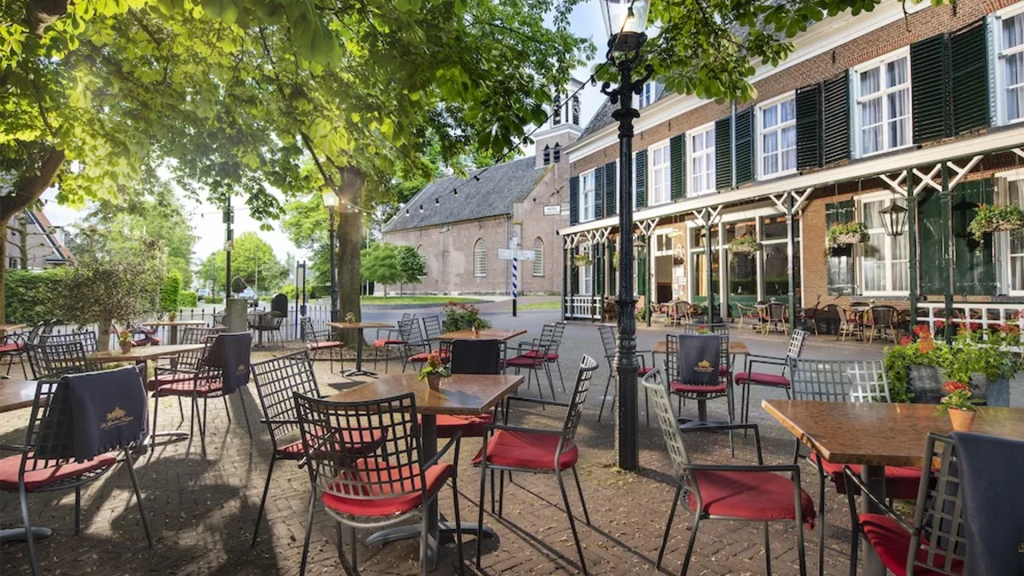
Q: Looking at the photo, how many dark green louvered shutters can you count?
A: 11